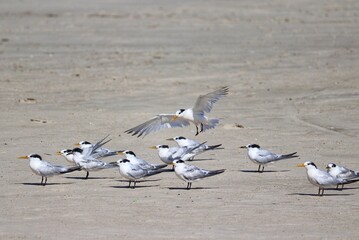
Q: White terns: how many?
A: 13